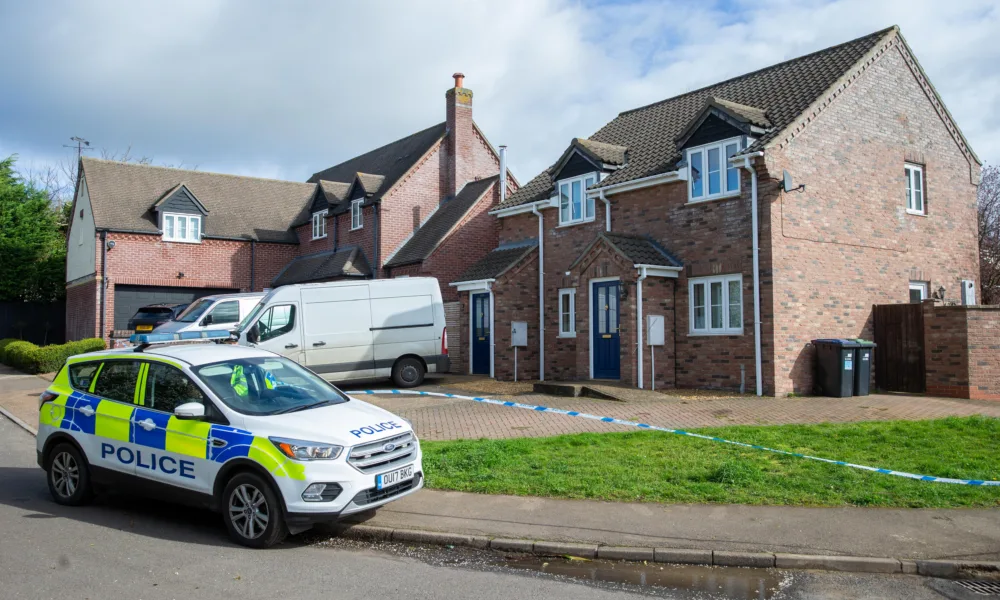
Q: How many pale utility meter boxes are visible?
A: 2